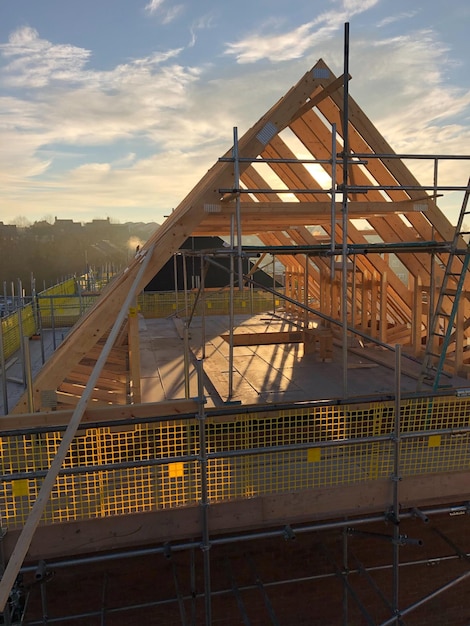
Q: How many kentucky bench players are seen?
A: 0